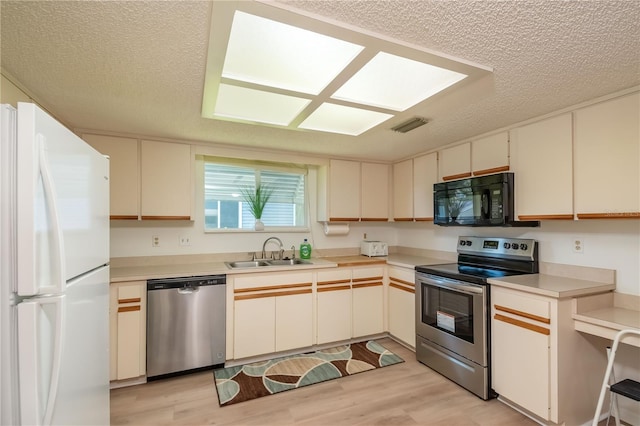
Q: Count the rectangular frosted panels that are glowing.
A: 4